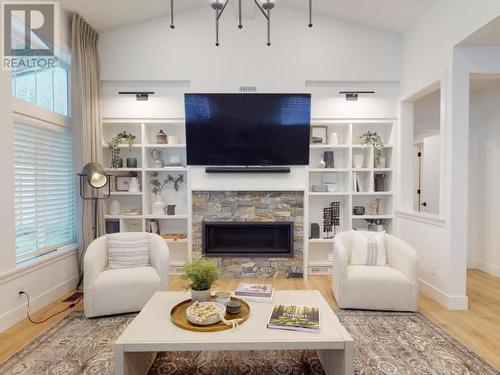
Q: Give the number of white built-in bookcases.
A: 2